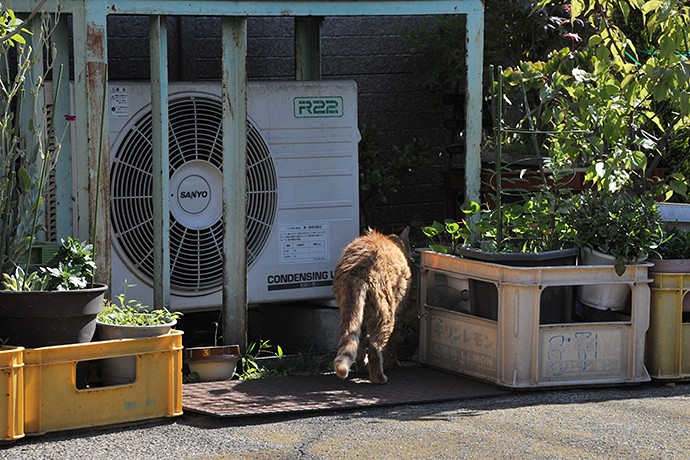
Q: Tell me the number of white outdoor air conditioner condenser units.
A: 1